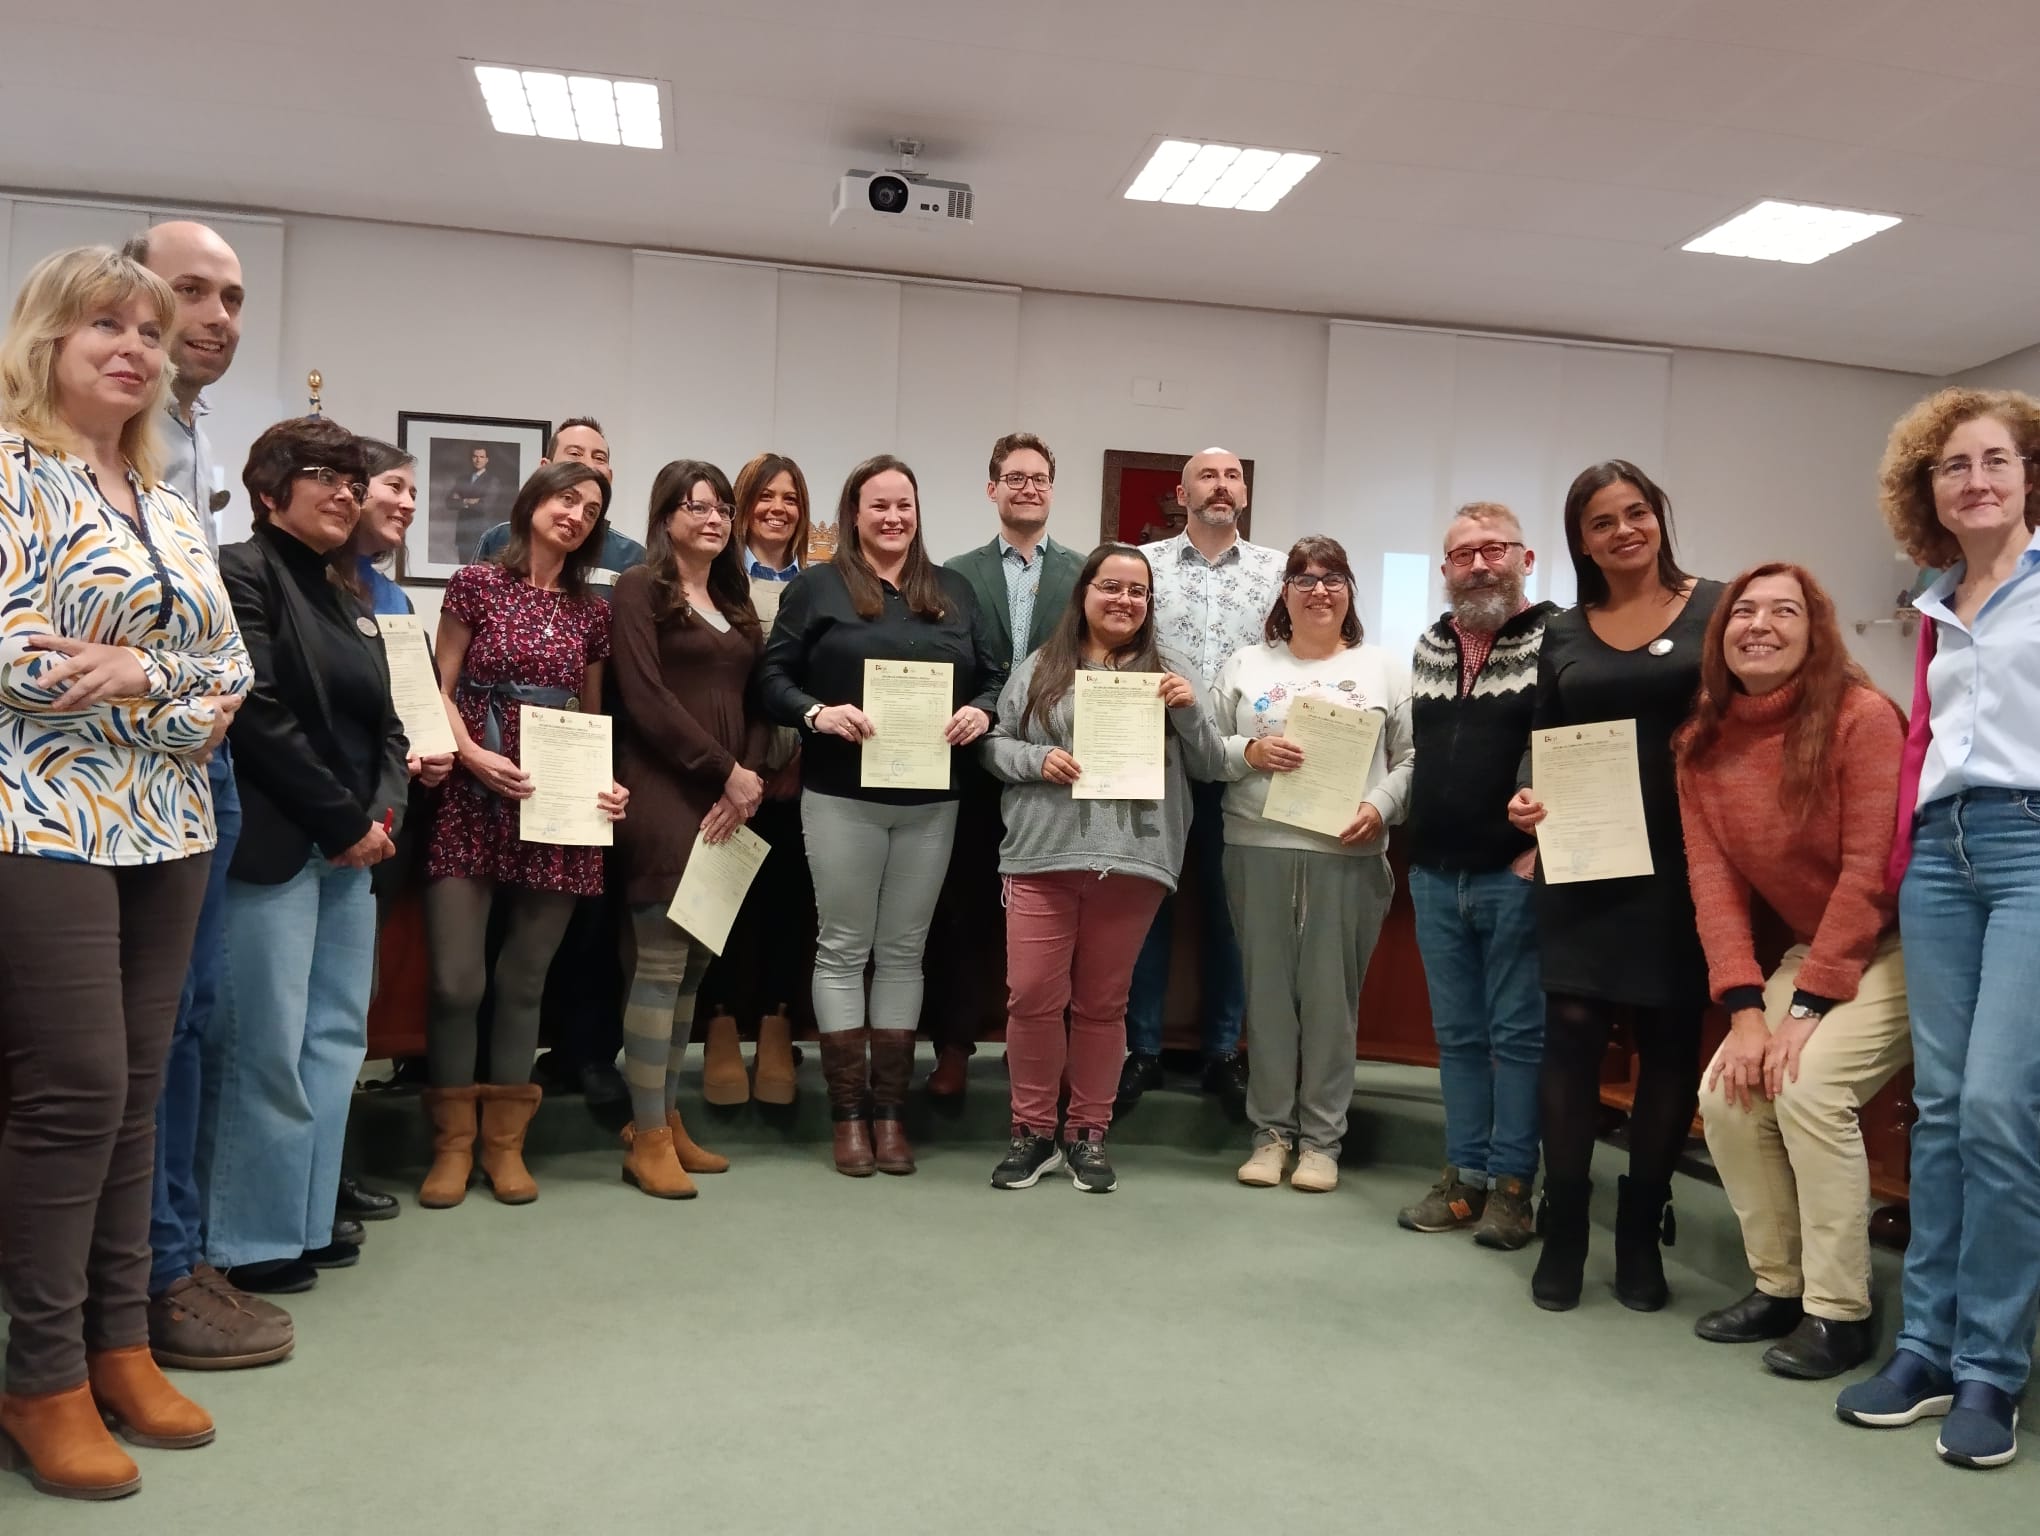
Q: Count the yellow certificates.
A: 7